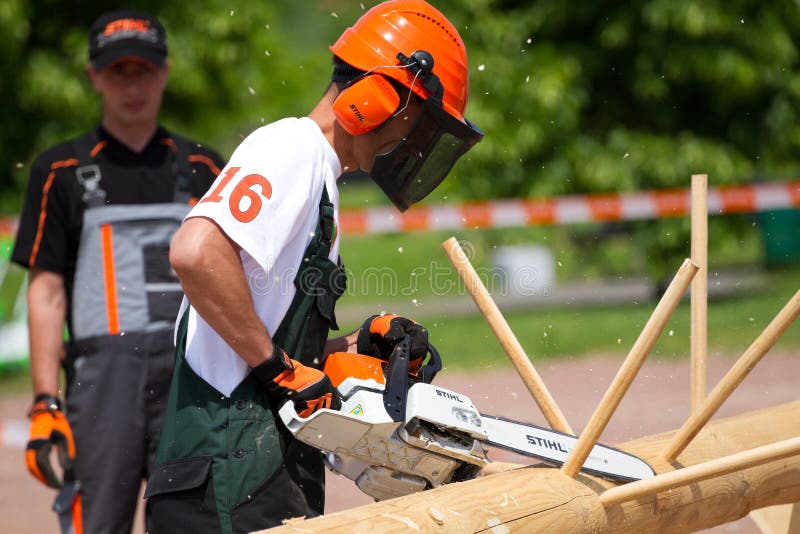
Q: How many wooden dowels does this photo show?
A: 5